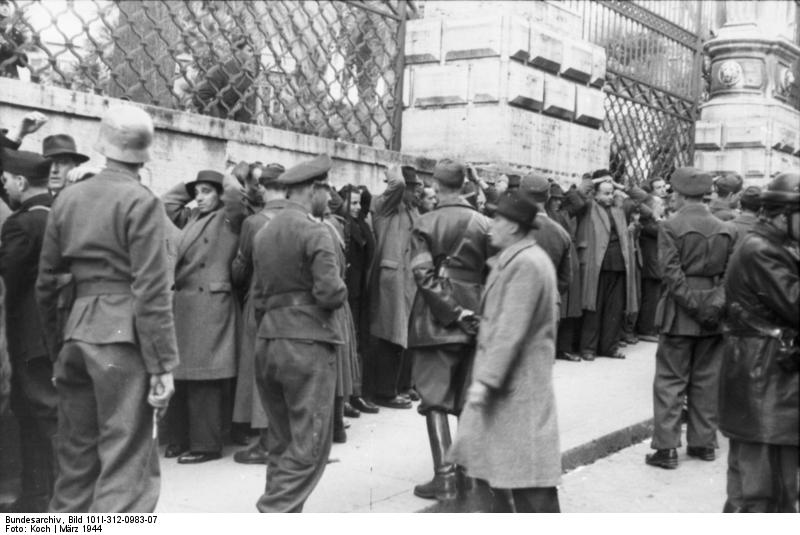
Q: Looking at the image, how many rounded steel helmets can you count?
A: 2